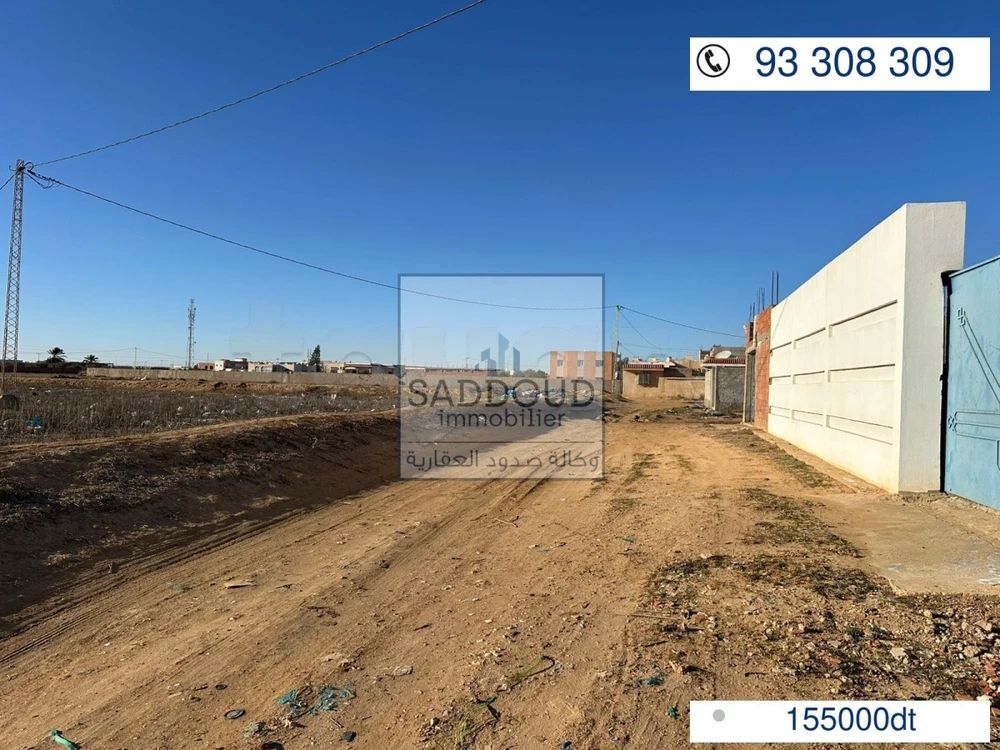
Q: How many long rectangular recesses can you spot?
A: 9